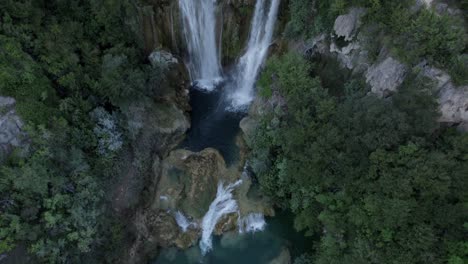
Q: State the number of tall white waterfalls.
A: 2